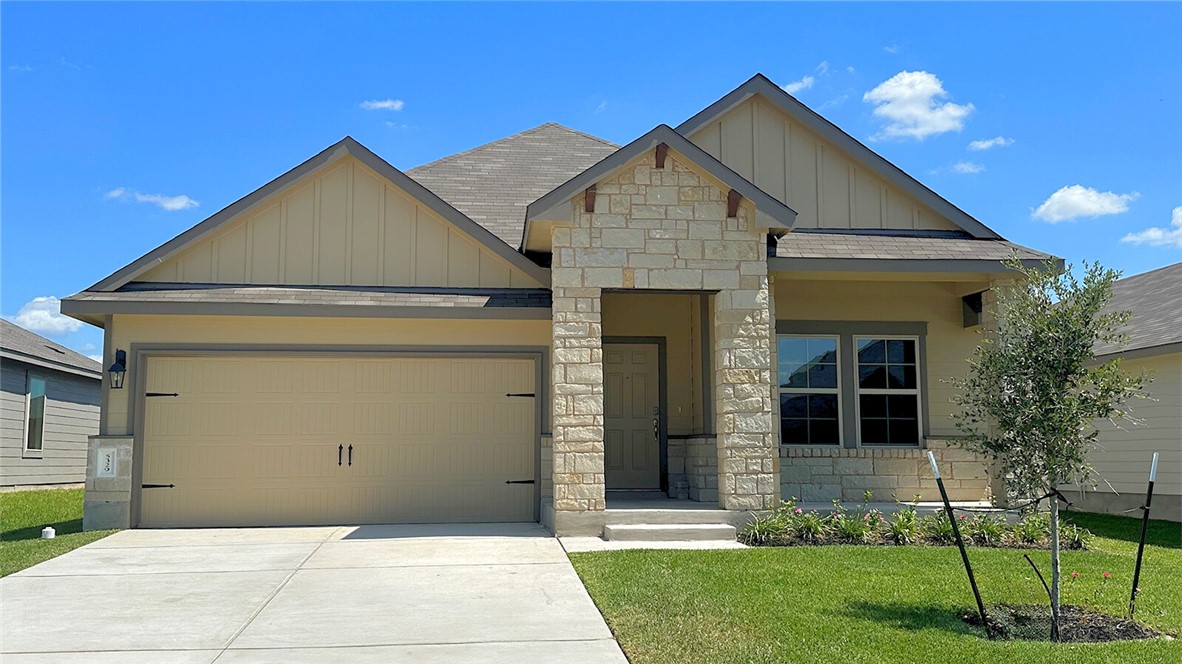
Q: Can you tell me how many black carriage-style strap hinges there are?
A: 4